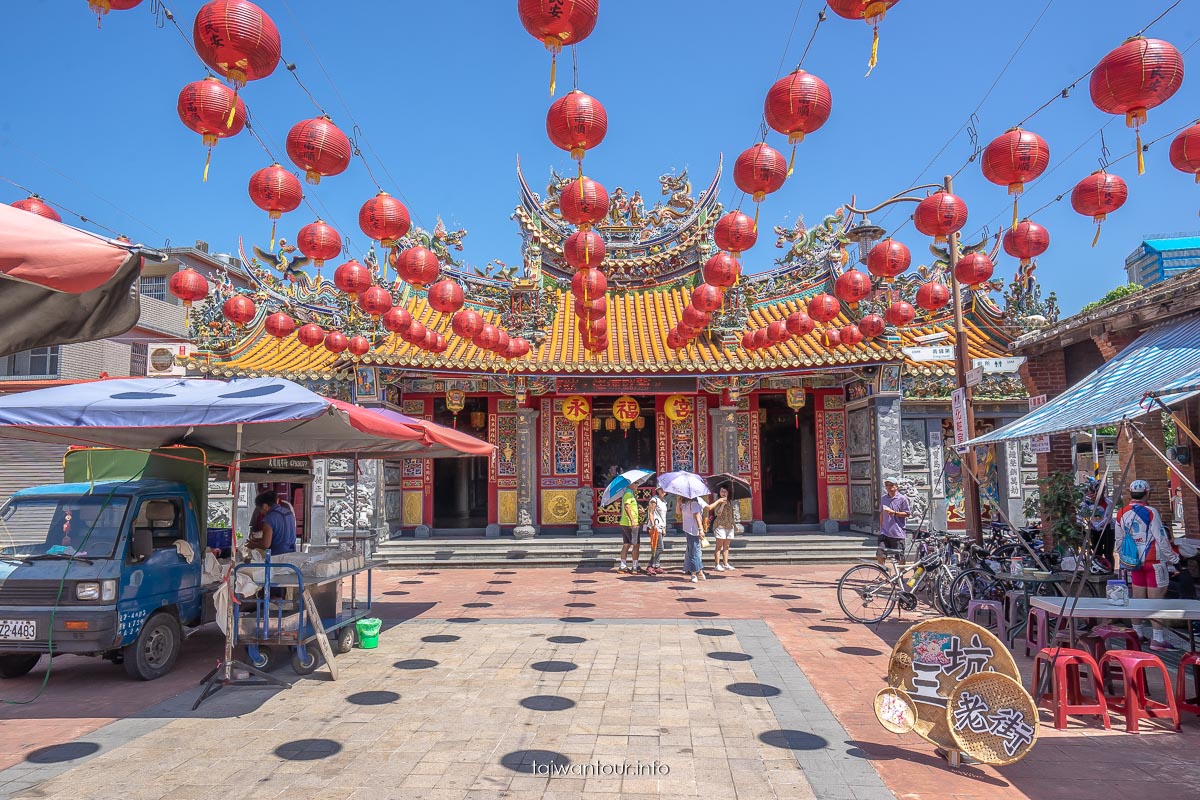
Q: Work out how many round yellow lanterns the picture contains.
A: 3